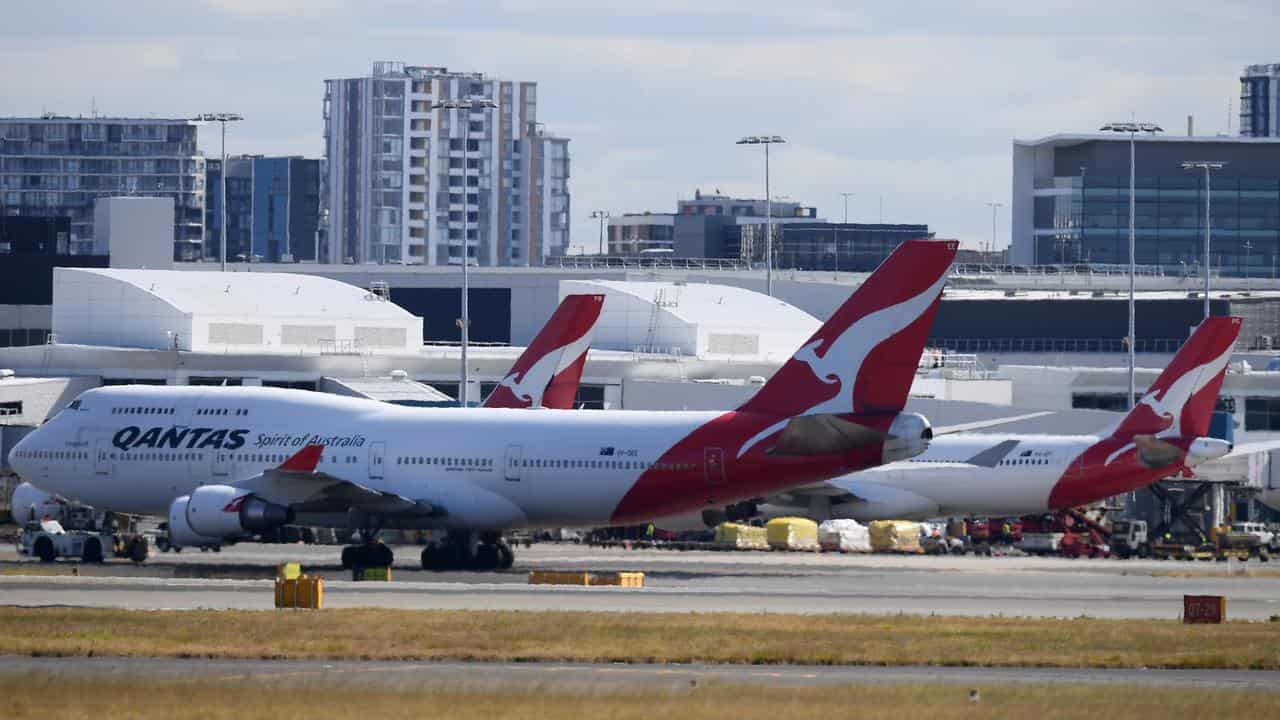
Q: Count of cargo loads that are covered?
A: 4